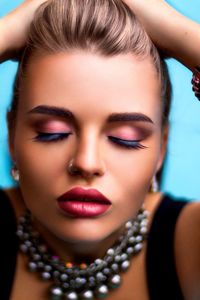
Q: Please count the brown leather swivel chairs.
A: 0